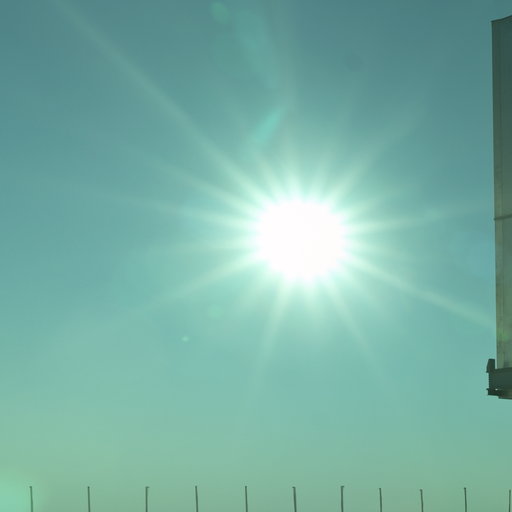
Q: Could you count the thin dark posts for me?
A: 11